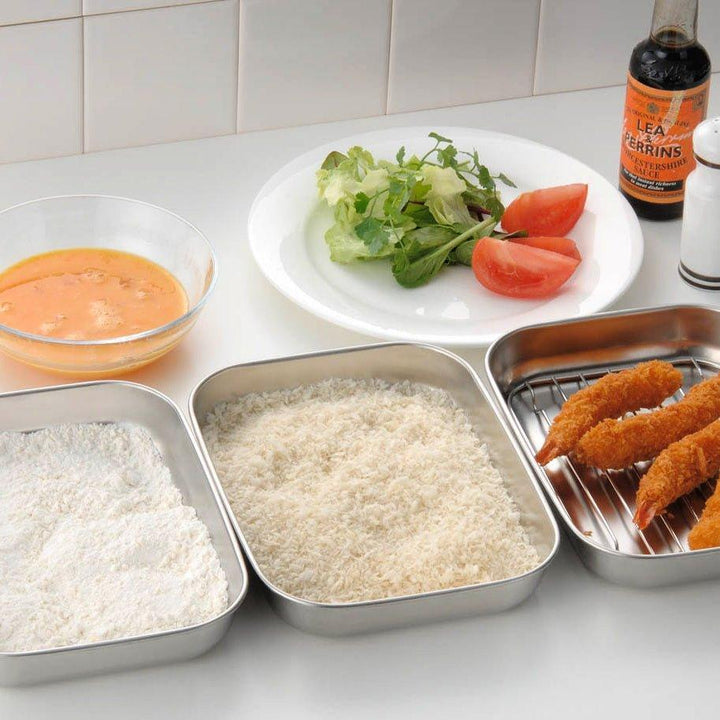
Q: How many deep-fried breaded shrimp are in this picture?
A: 4